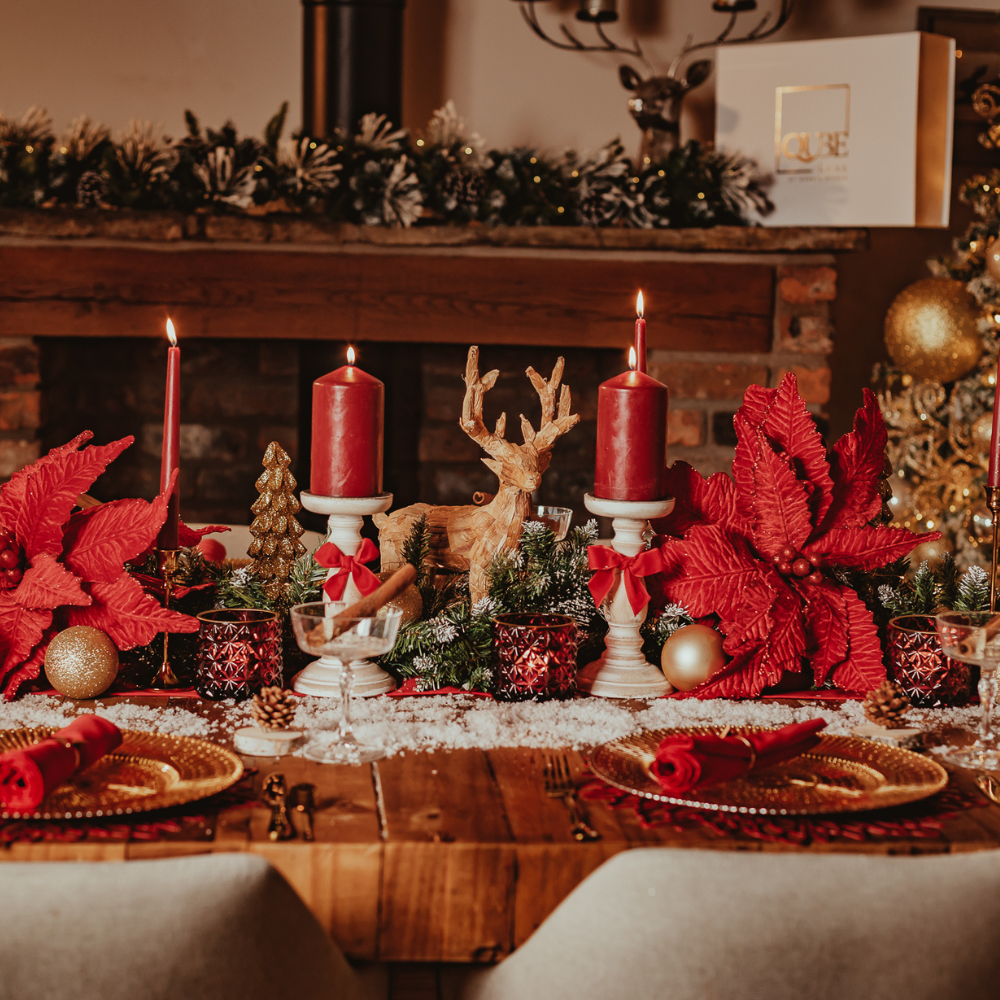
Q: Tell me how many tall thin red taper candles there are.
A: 3